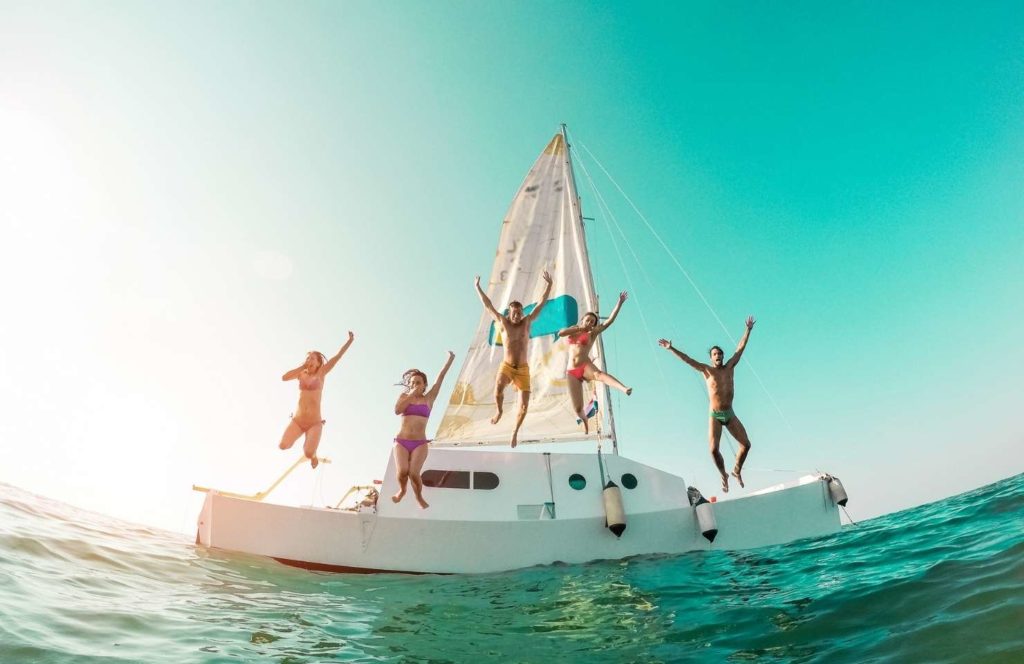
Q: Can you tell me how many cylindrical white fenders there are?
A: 3